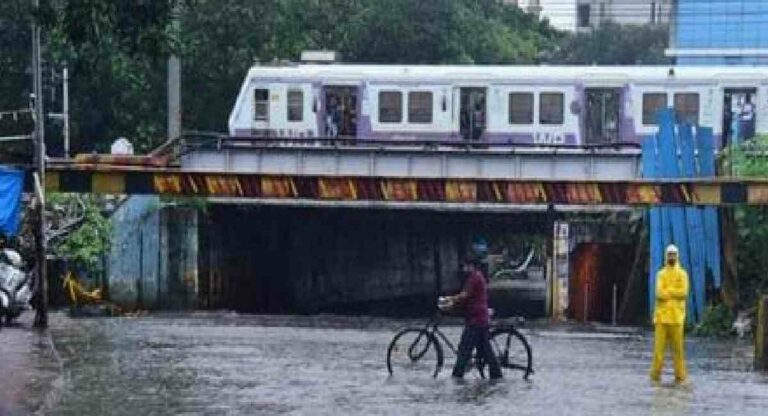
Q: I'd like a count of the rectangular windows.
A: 8